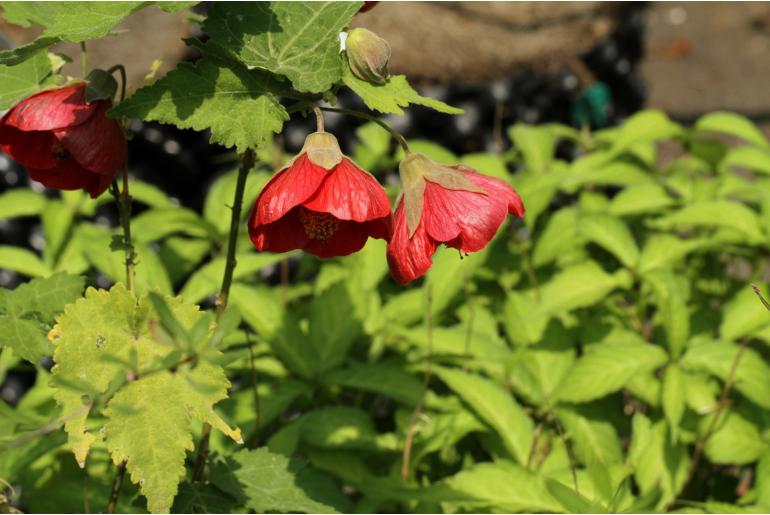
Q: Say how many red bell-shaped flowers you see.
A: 3